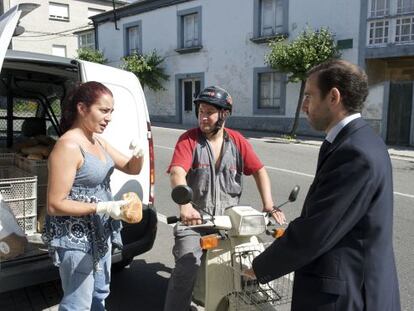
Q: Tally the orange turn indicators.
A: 2